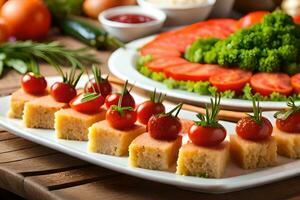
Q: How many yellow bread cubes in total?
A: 8